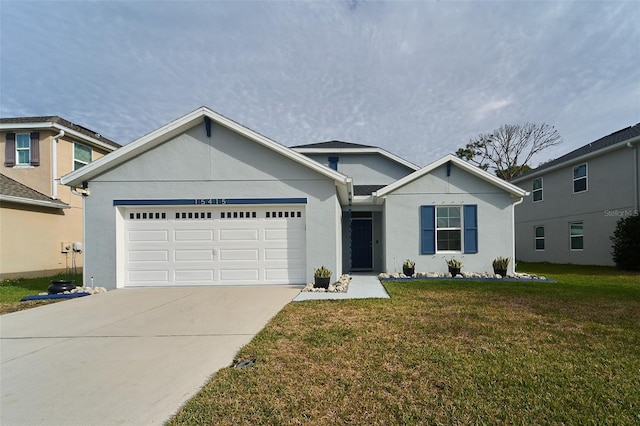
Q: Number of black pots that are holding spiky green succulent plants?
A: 4